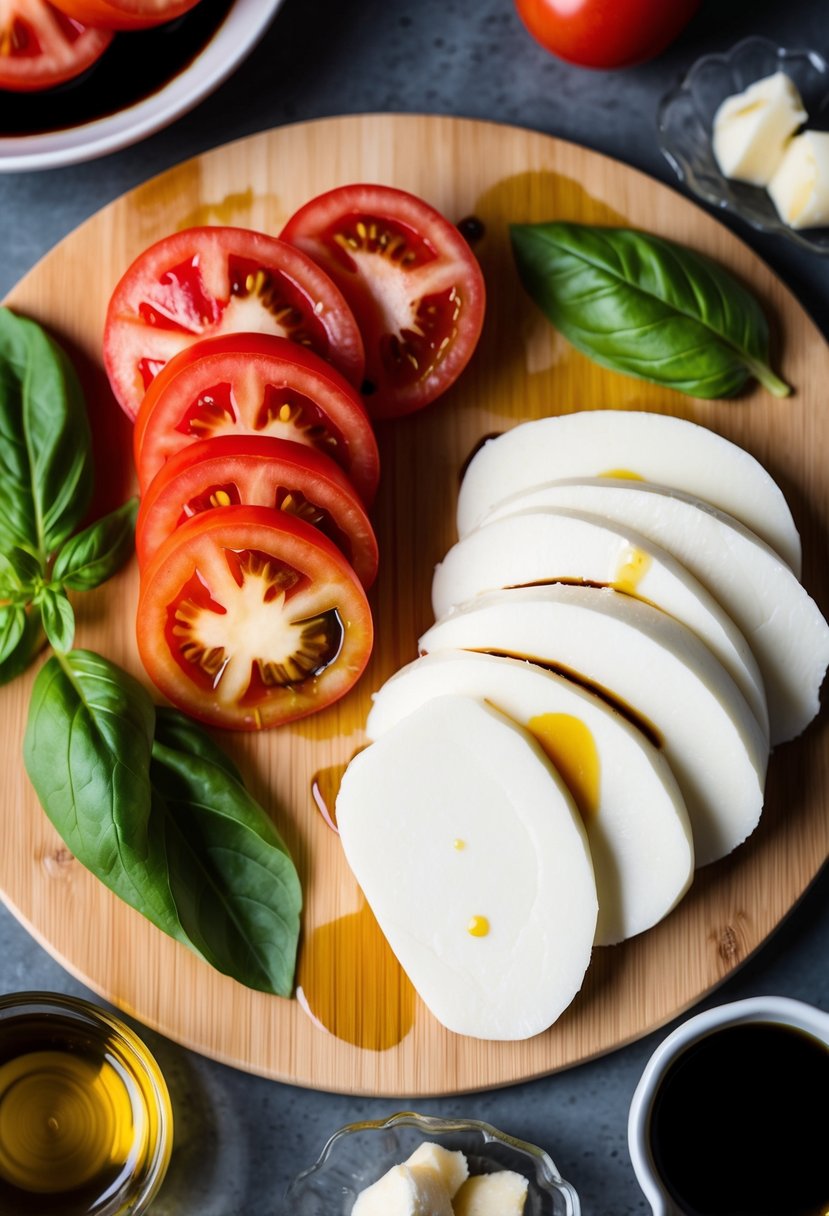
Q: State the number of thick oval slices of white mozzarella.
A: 6